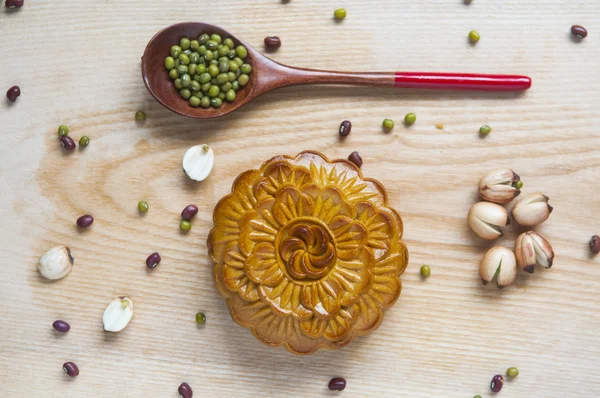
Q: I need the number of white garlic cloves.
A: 3